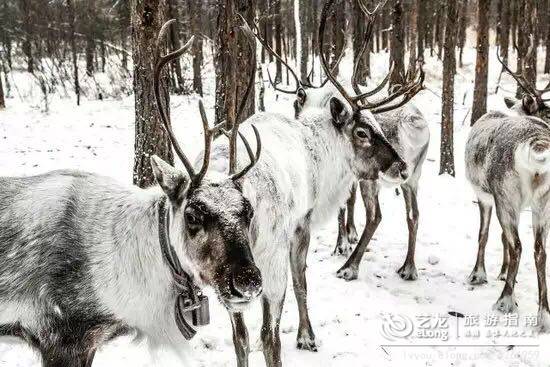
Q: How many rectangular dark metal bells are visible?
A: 1